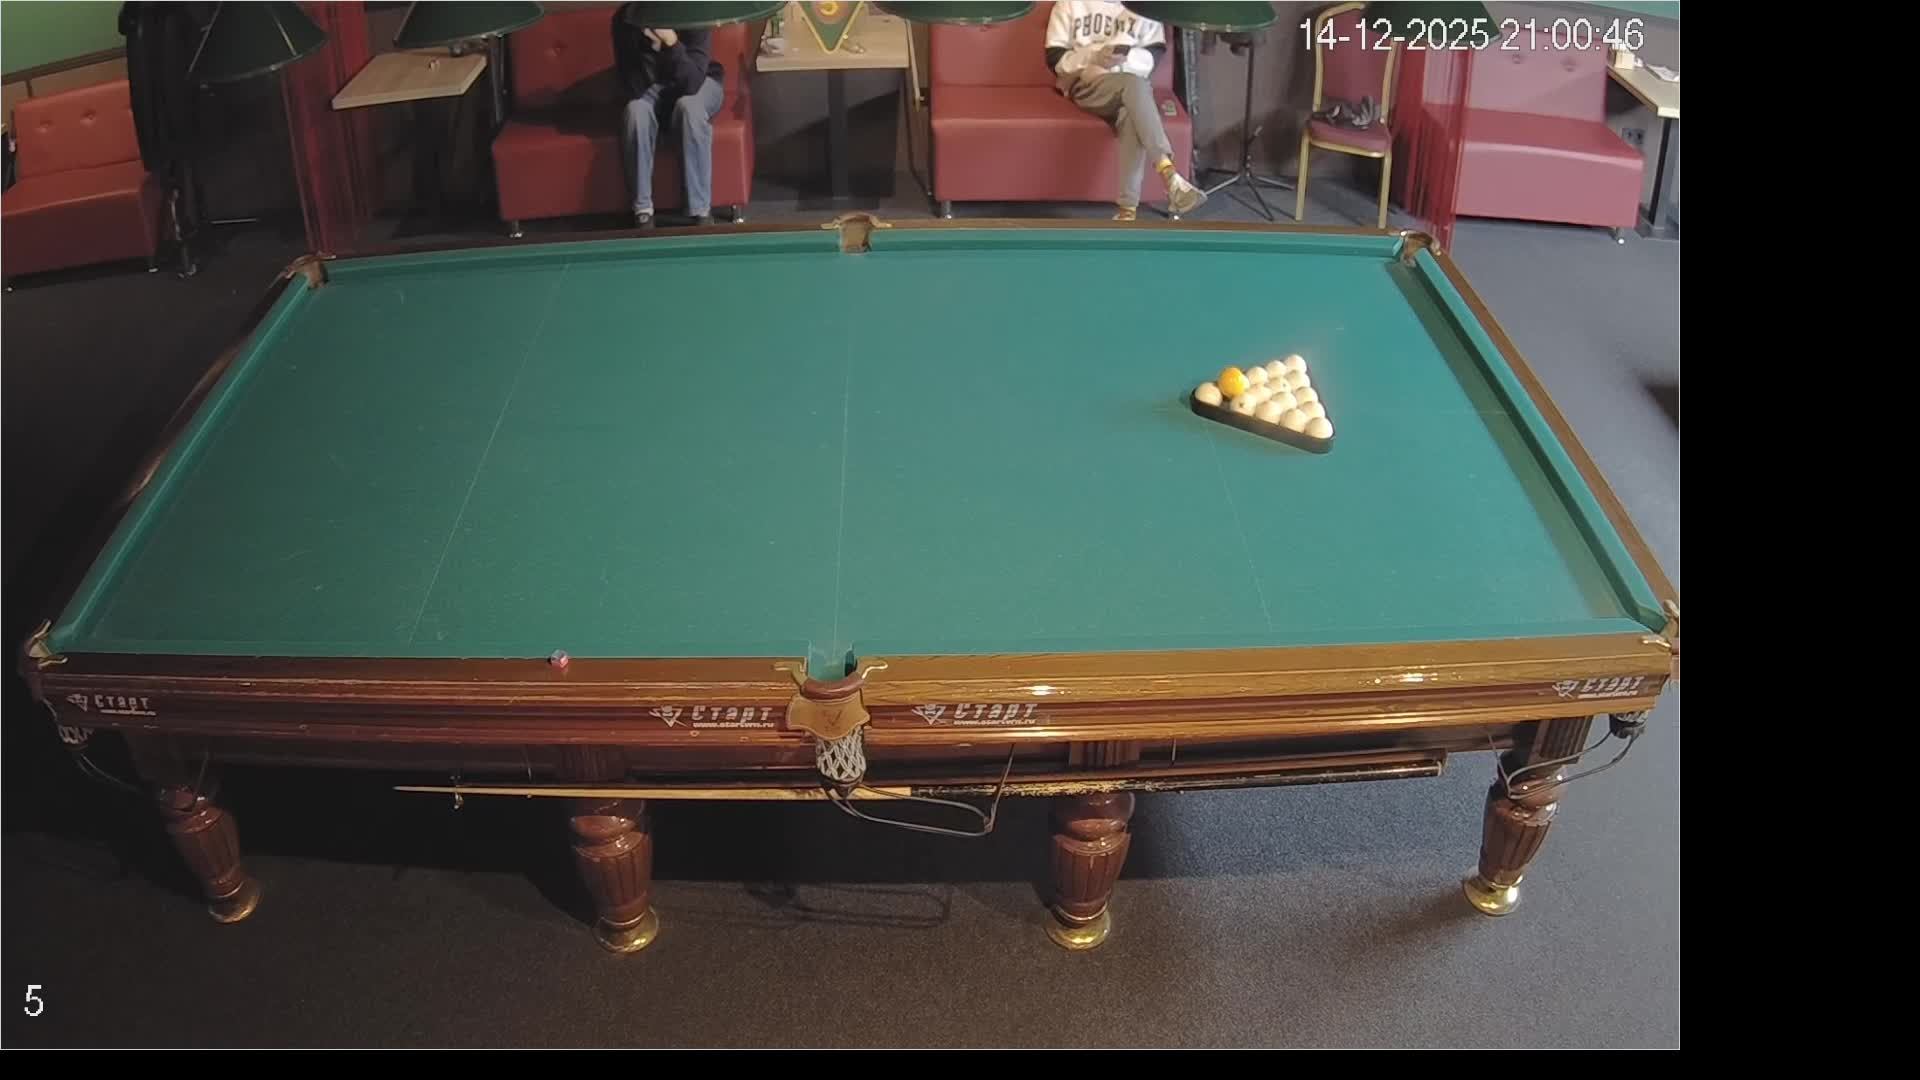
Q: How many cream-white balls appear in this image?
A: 15